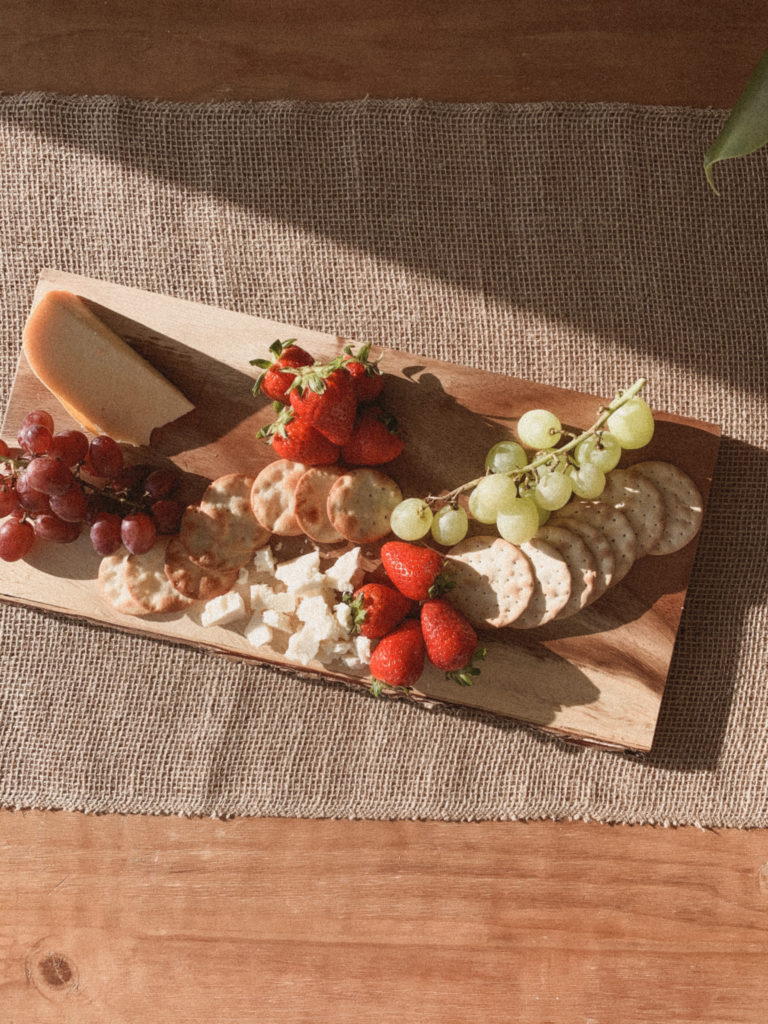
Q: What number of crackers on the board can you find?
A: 15